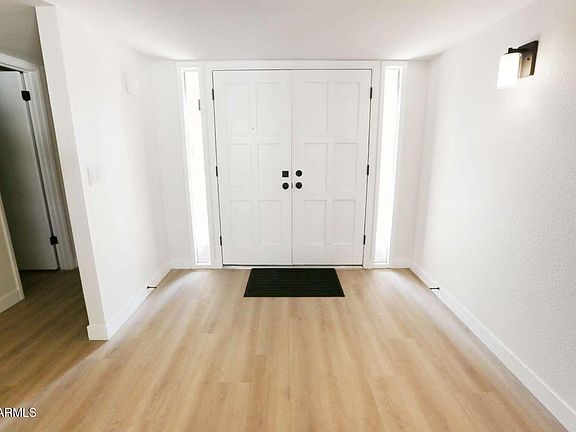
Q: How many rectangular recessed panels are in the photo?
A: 12